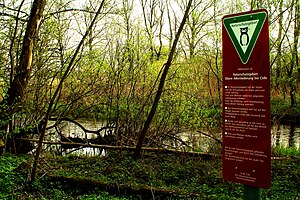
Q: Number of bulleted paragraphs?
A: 4